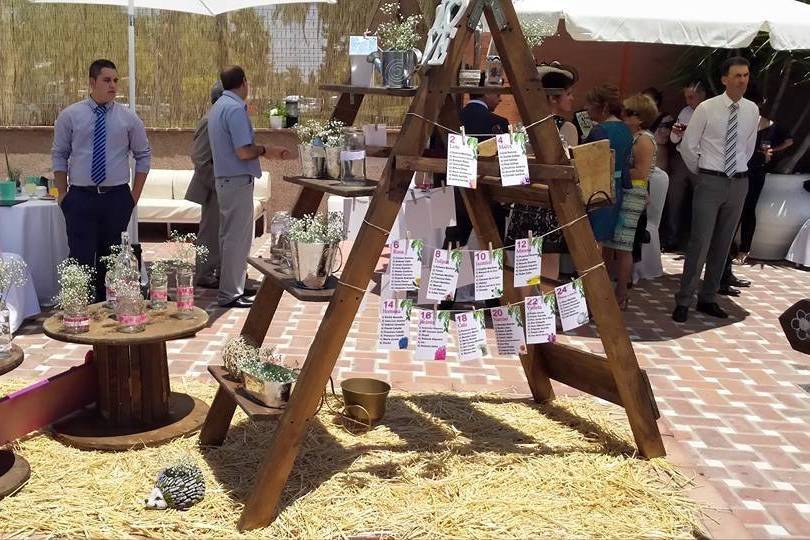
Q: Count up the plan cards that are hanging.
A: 12